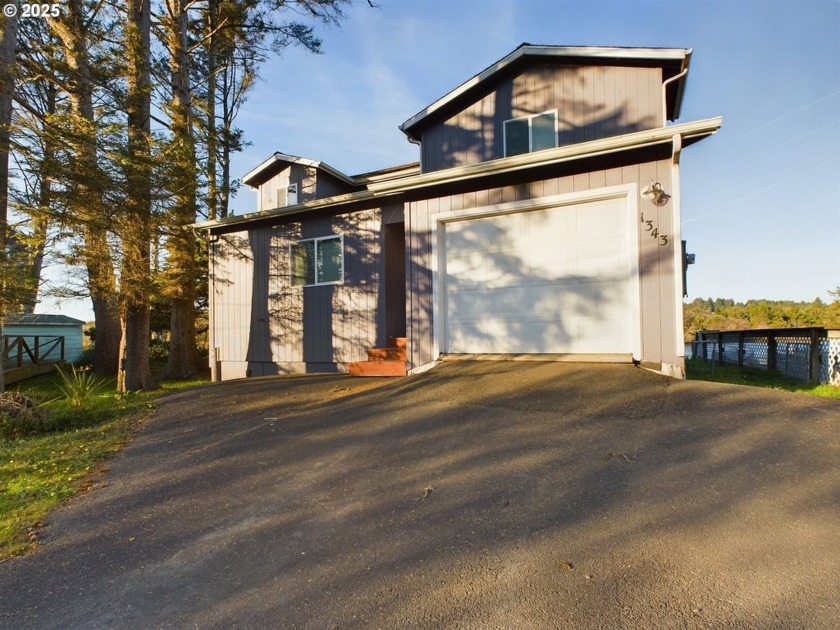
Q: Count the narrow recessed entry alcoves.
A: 1